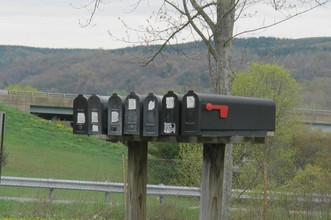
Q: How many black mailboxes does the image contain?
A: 7